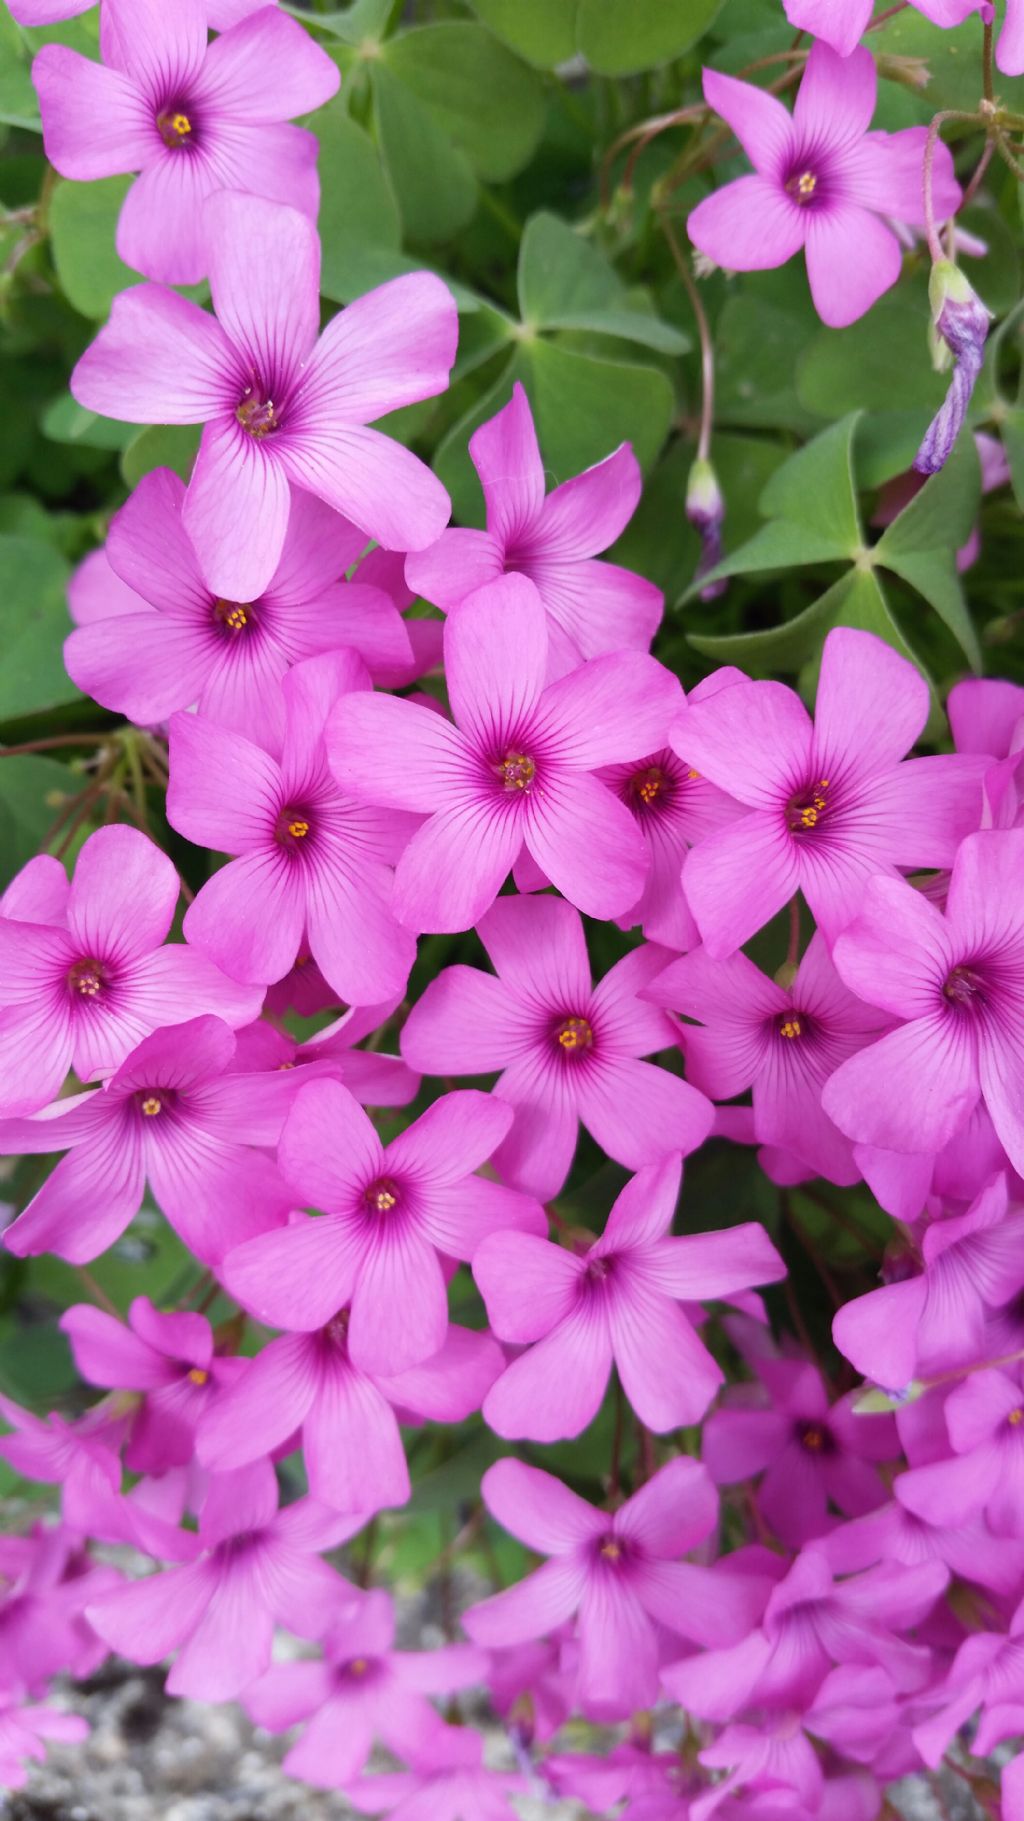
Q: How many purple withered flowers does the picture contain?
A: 2